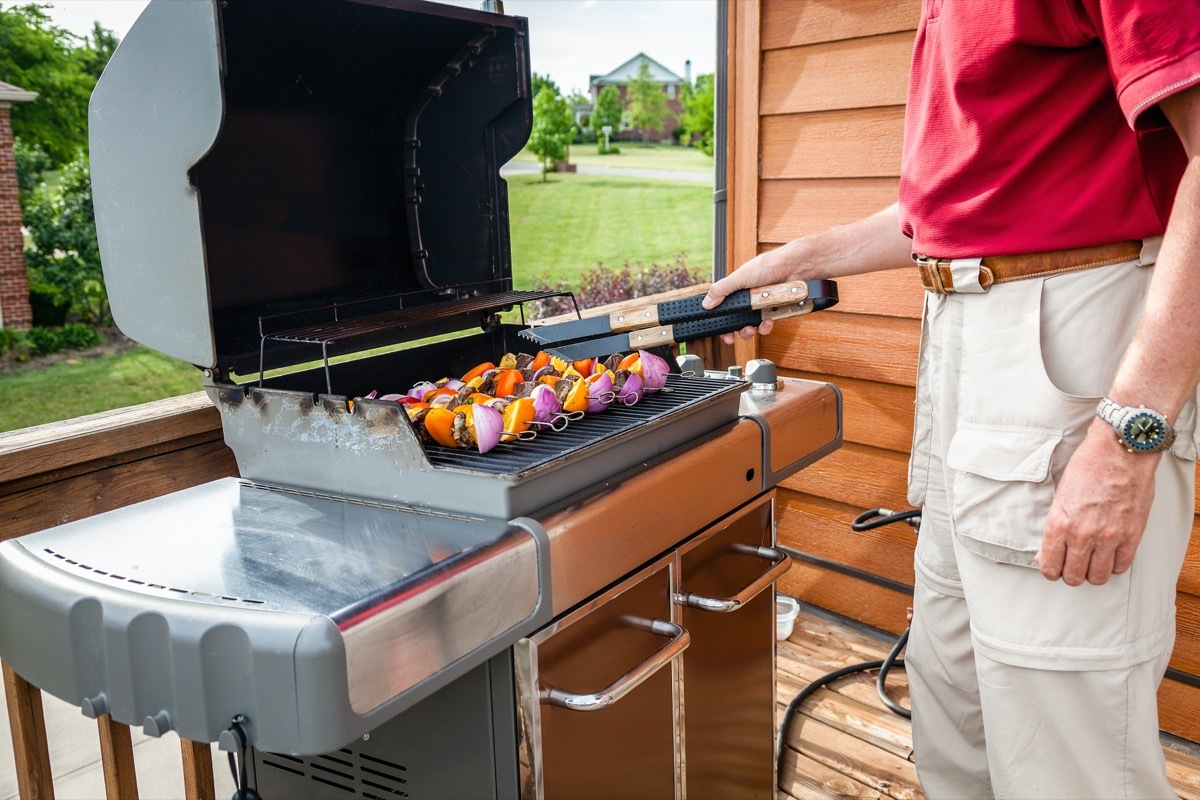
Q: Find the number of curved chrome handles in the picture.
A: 2